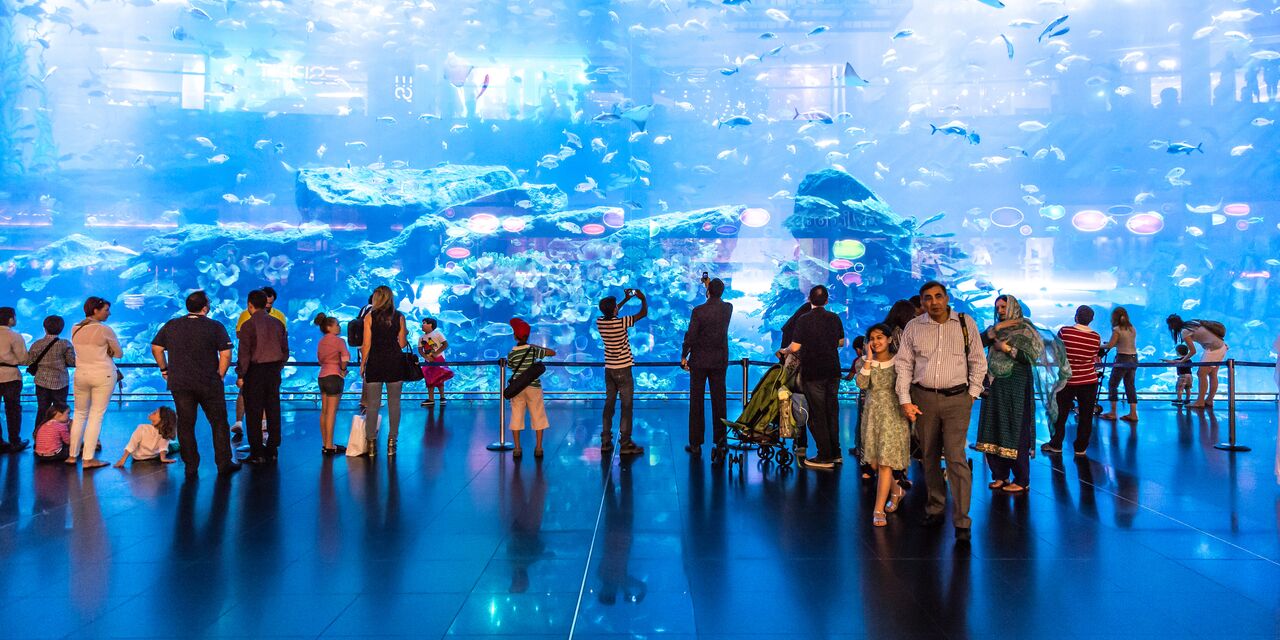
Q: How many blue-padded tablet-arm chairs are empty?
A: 0